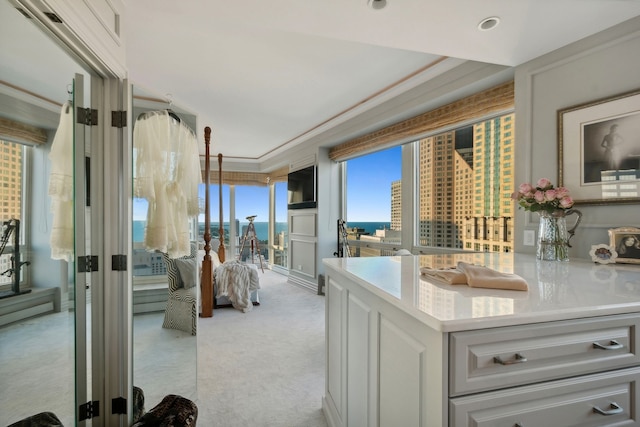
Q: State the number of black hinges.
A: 6